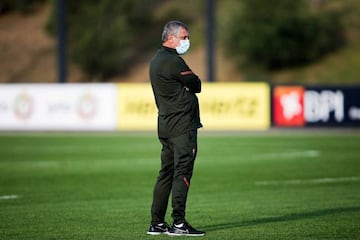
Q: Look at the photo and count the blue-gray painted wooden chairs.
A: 0